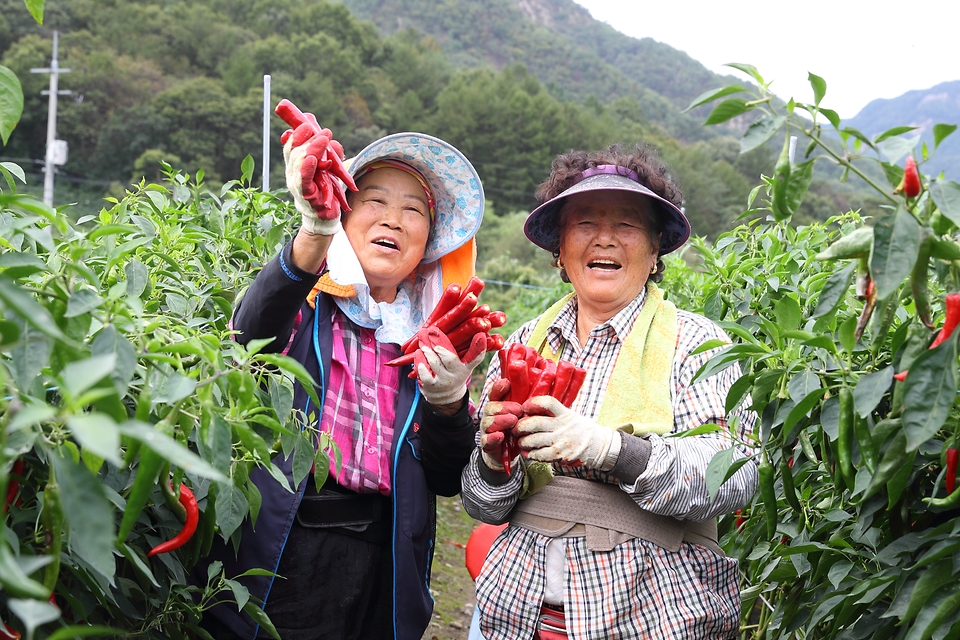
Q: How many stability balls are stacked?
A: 0